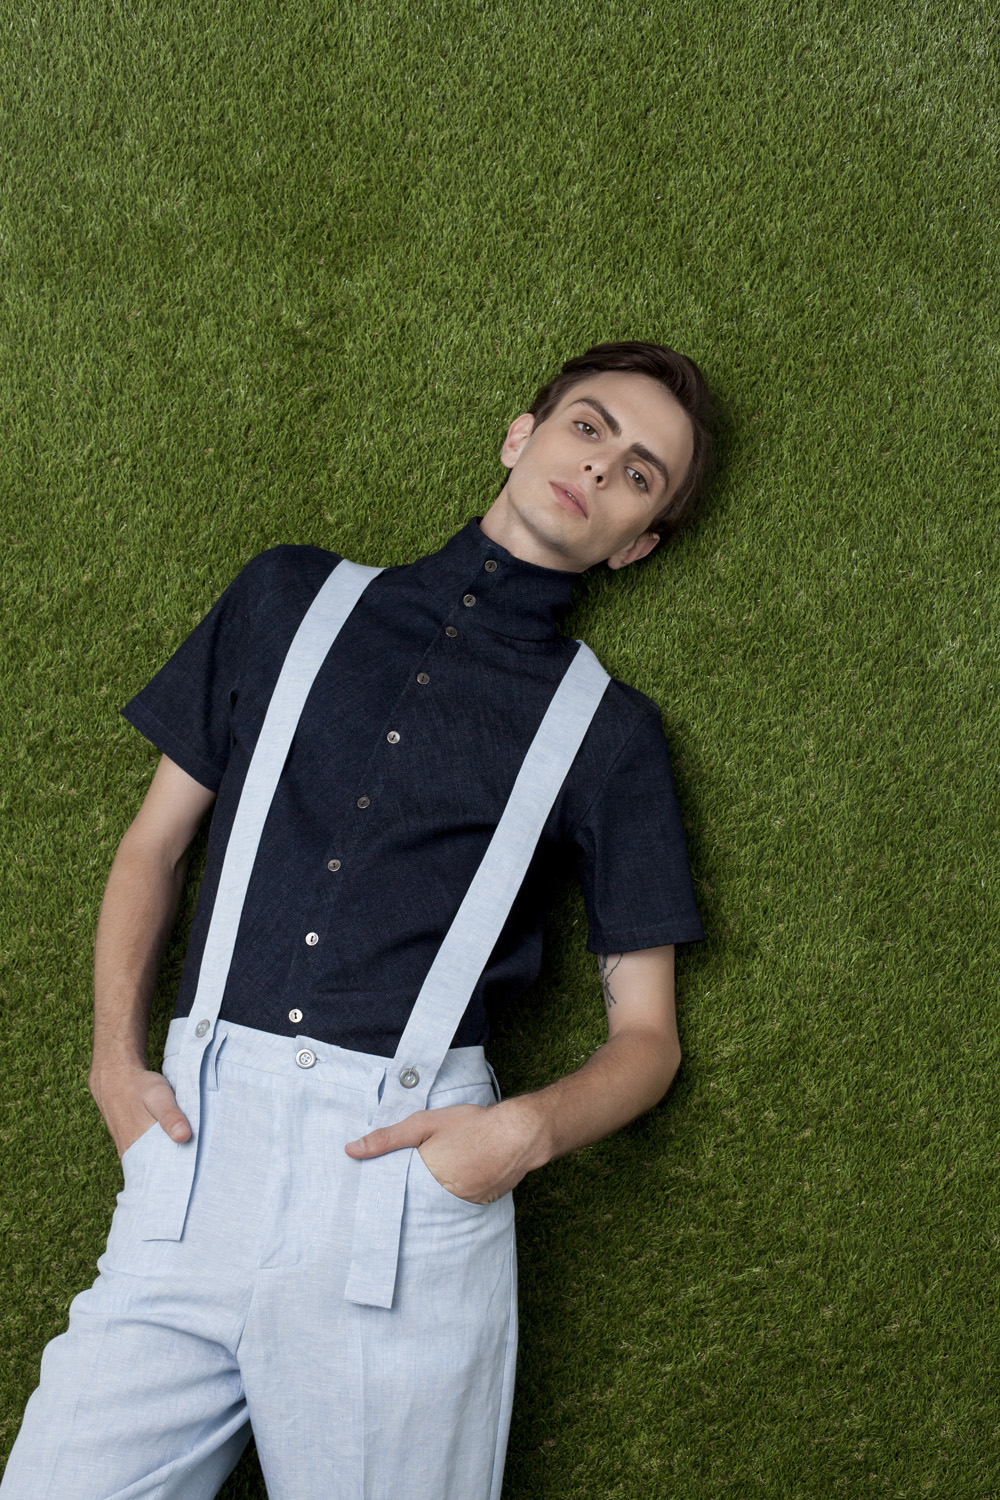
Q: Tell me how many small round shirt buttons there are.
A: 9